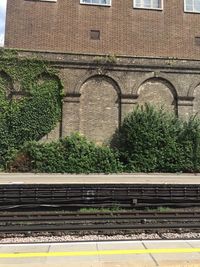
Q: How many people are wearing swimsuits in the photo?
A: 0